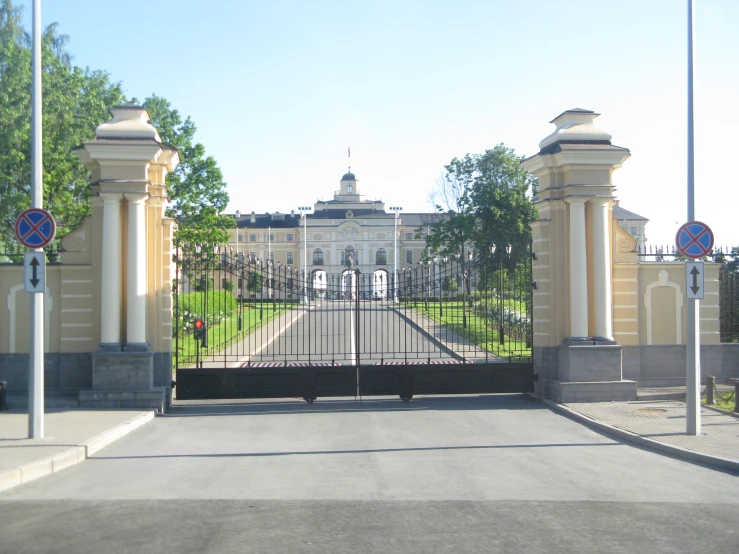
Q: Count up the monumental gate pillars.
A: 2